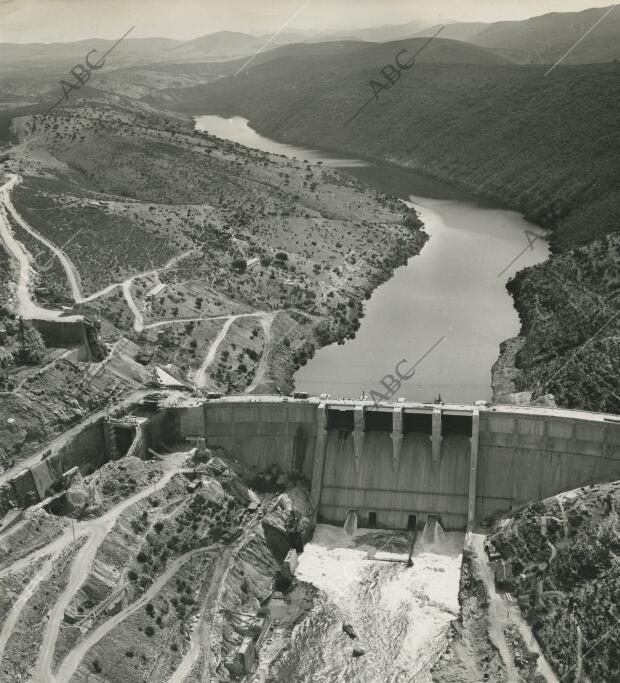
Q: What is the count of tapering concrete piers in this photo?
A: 3